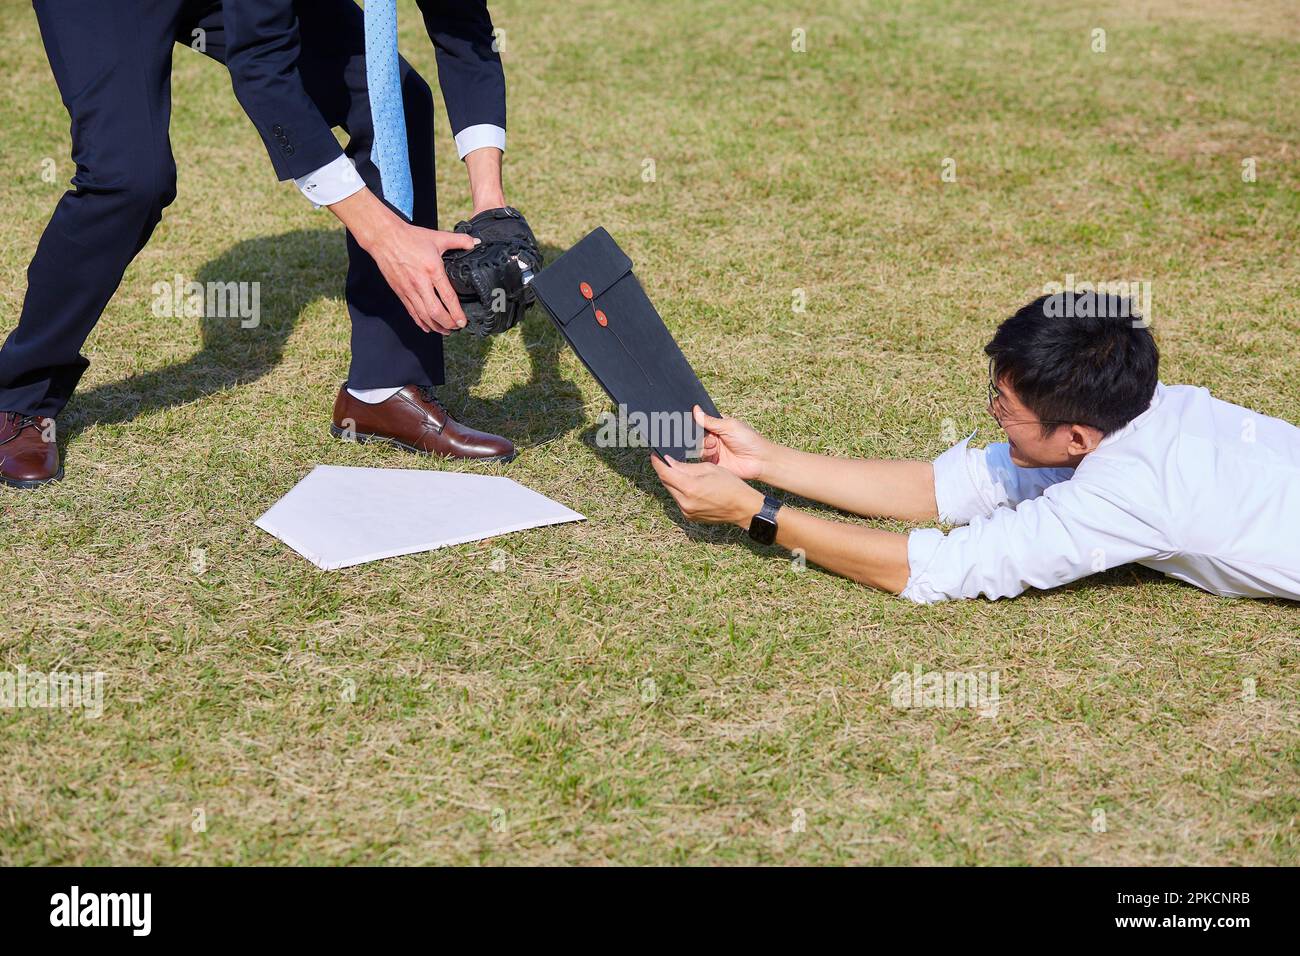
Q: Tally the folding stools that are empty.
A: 0